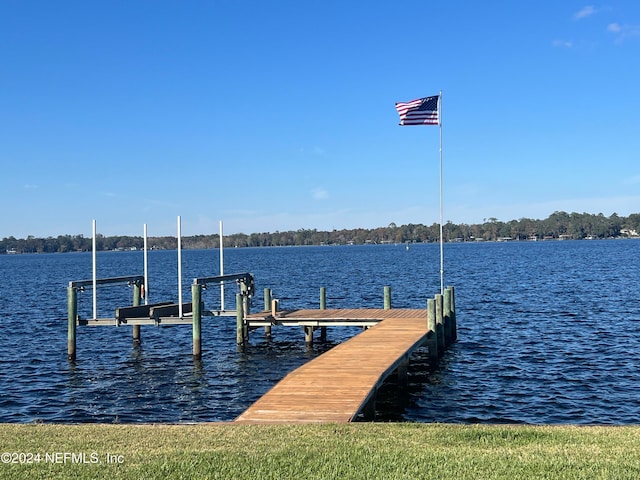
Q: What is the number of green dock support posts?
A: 12